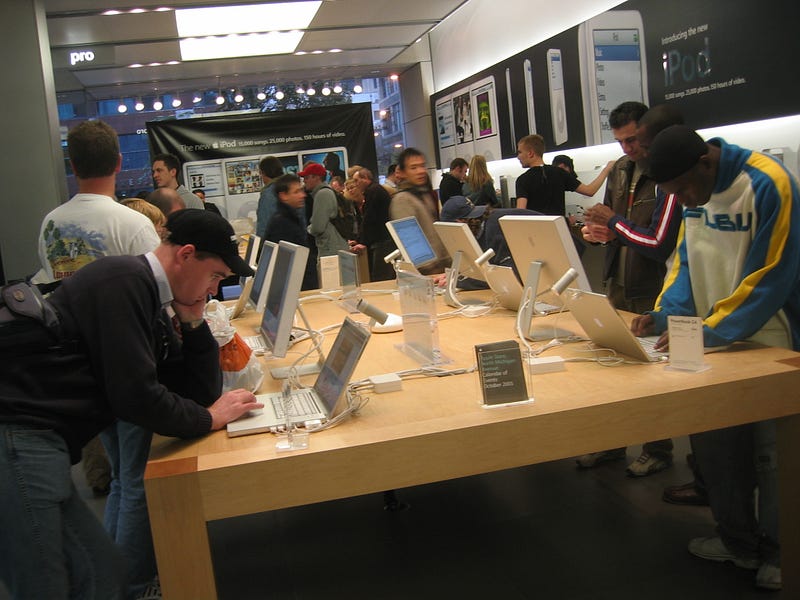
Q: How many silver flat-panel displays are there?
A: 6